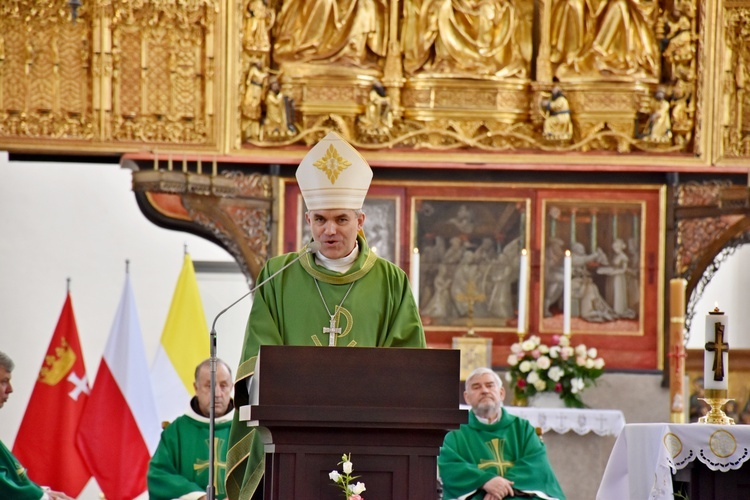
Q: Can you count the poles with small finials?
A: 3